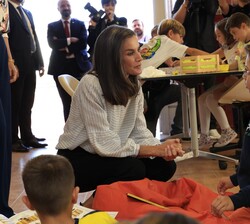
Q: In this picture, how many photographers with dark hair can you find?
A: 1